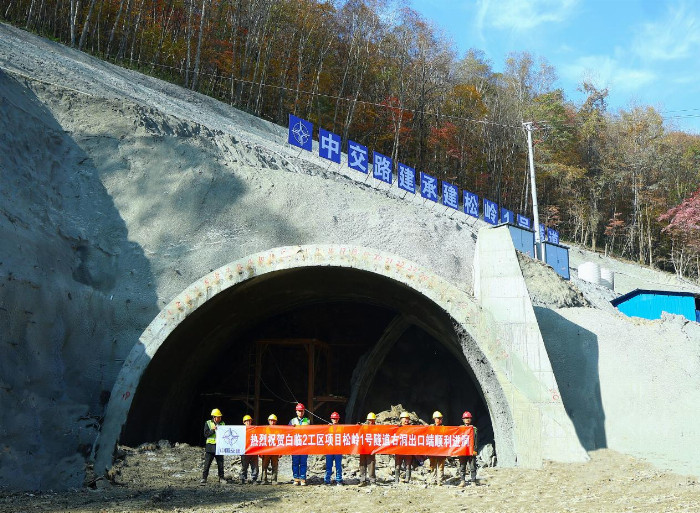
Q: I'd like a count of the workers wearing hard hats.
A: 9